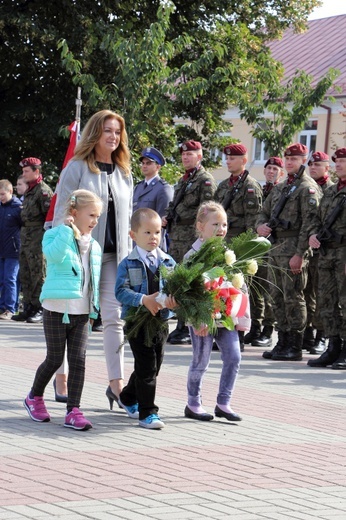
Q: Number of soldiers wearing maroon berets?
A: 7